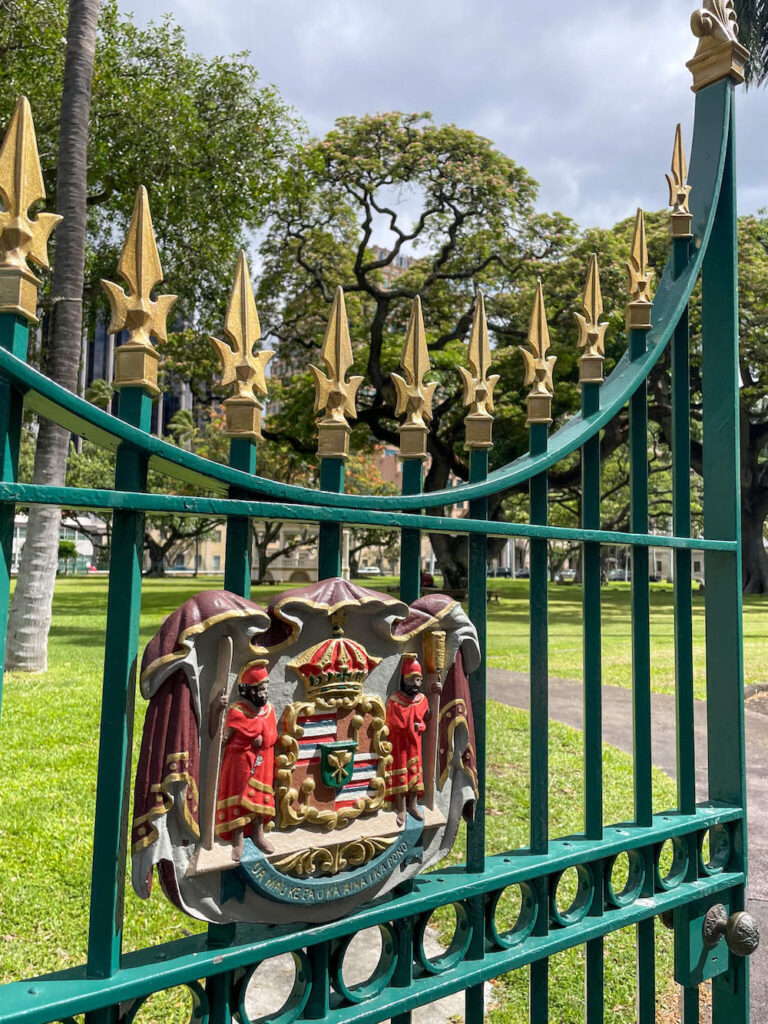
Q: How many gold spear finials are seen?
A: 10